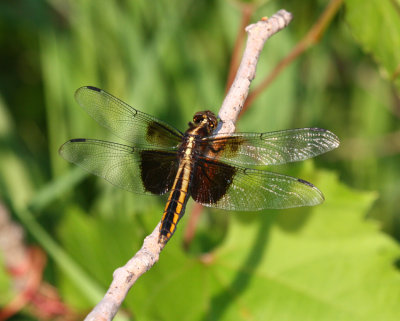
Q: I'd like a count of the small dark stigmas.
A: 4